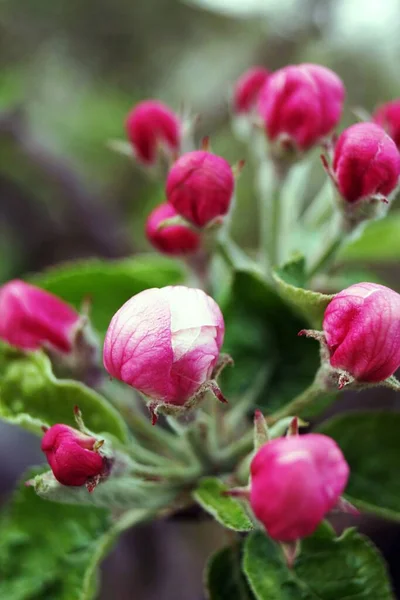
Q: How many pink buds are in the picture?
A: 12